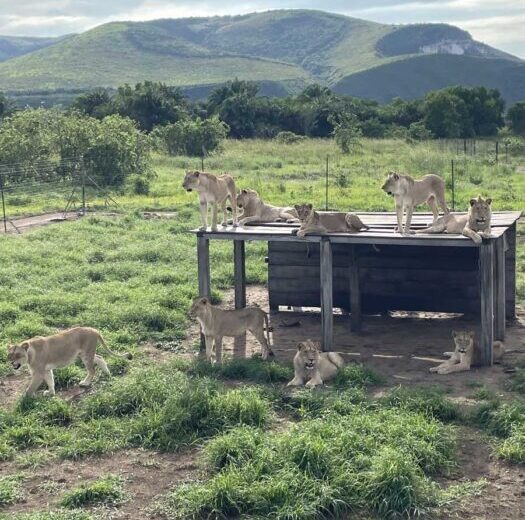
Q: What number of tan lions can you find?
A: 9